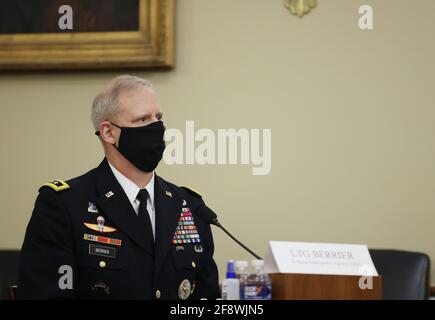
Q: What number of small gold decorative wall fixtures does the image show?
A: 1